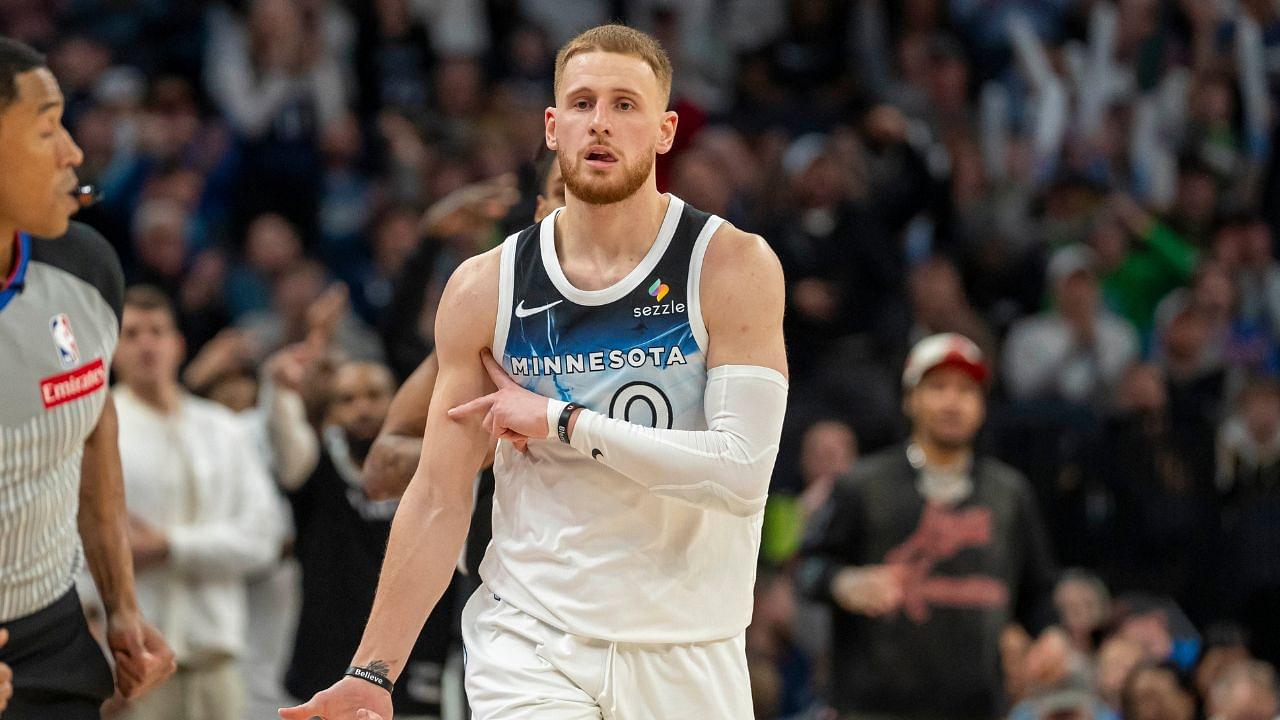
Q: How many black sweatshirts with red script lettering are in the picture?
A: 1